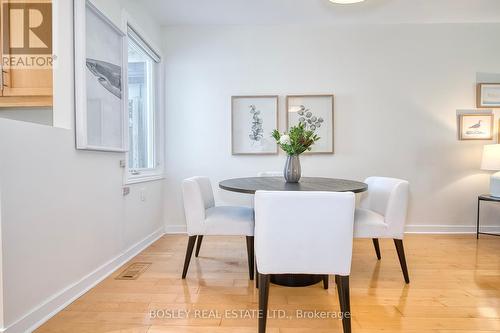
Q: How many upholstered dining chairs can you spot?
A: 4